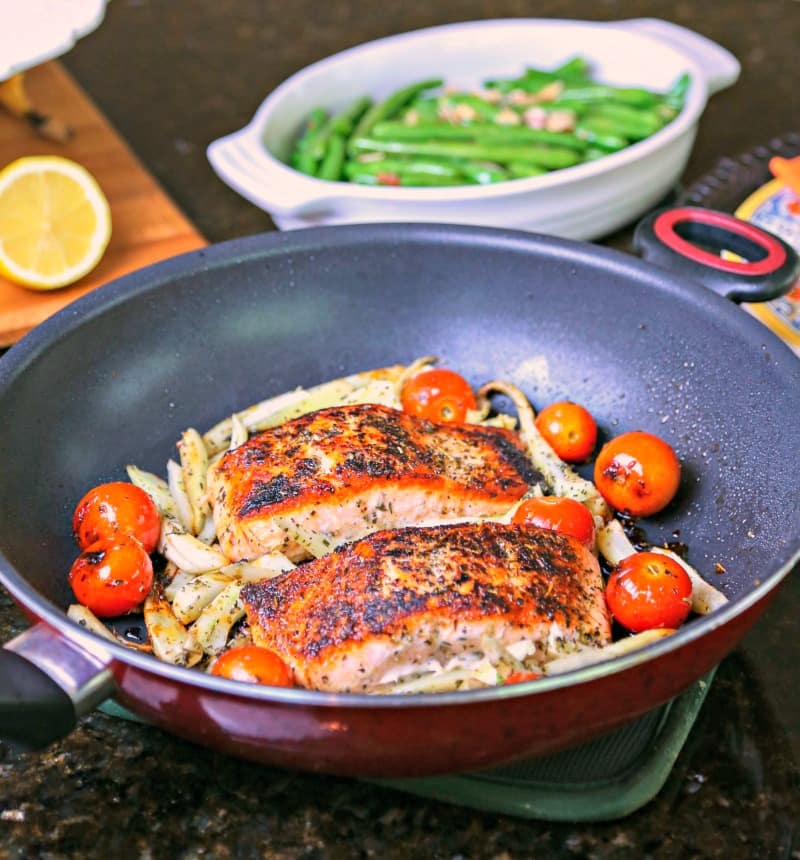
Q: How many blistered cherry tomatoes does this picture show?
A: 8